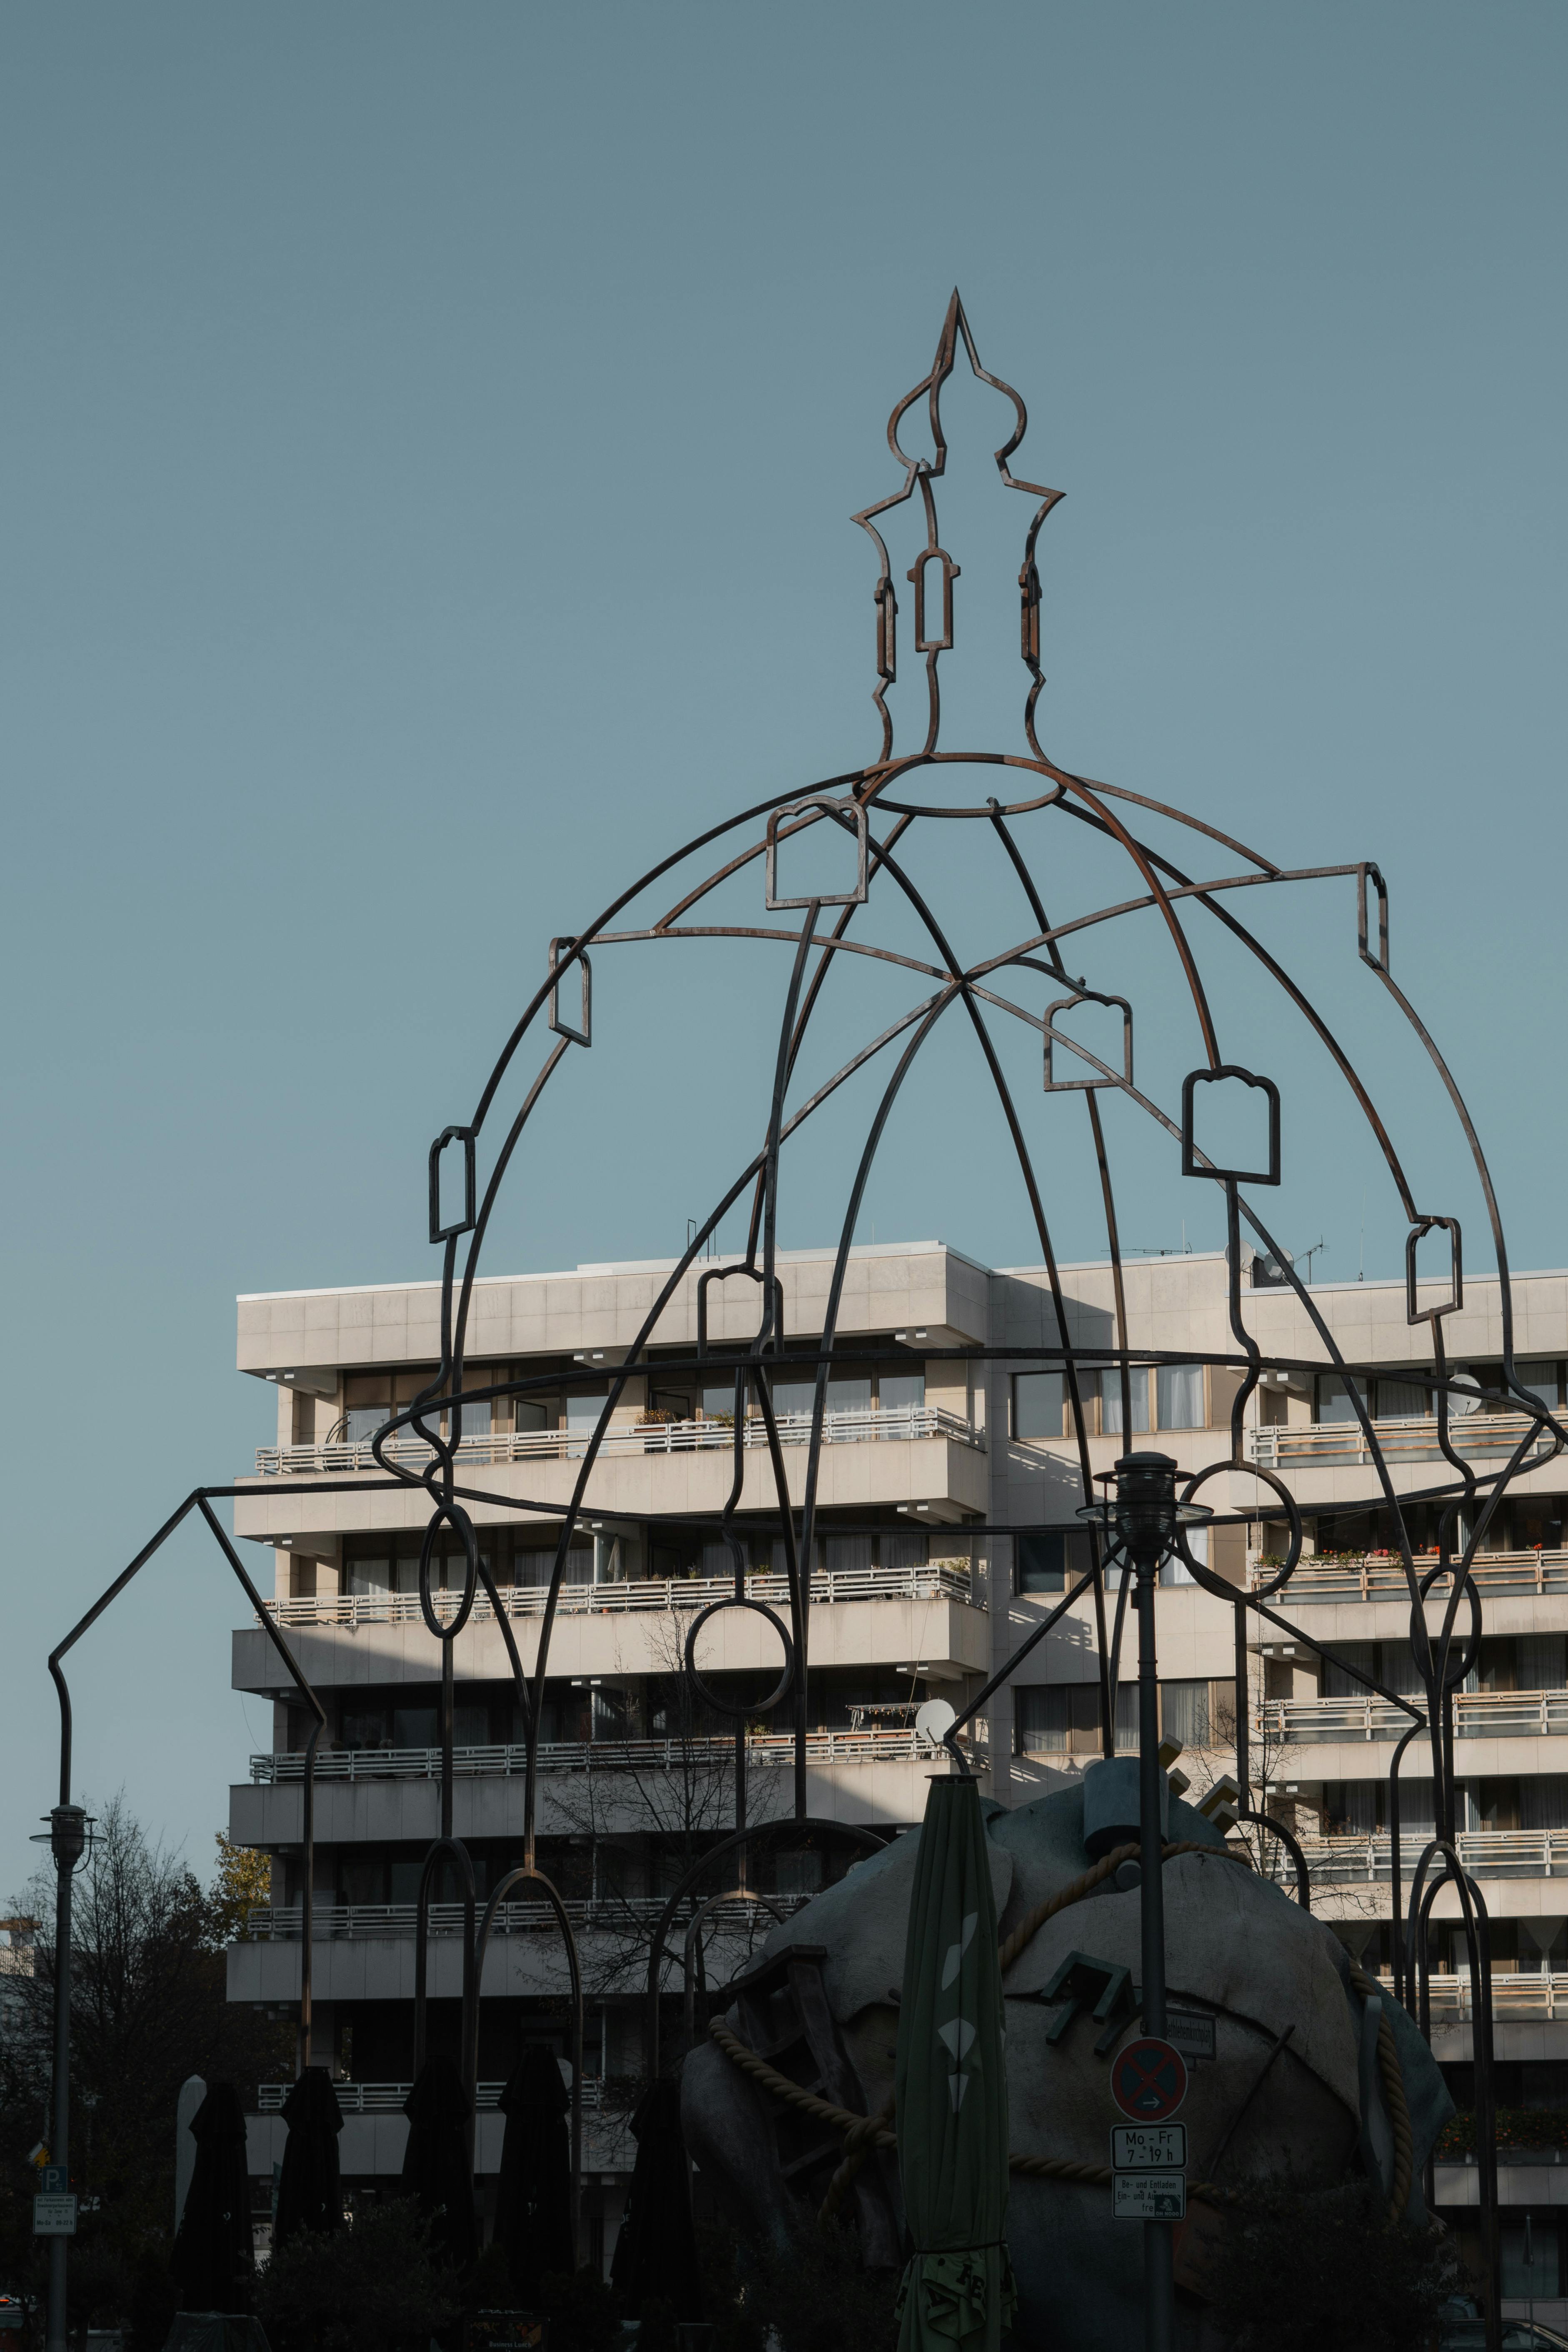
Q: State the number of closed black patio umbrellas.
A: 5